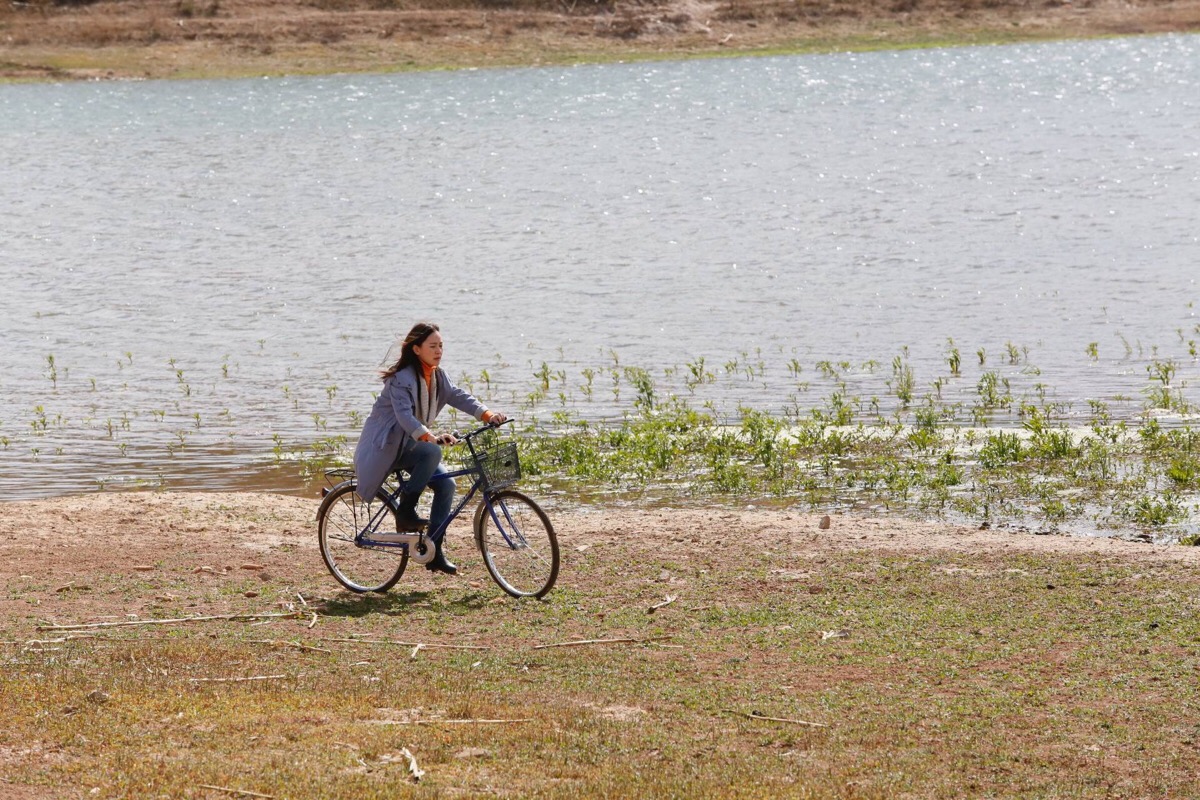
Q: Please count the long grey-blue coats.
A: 1